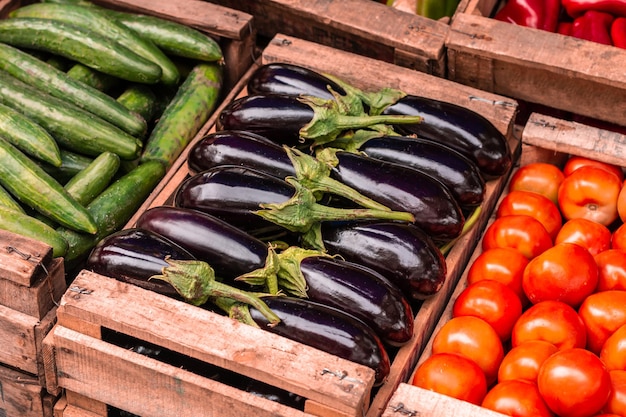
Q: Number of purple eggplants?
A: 12